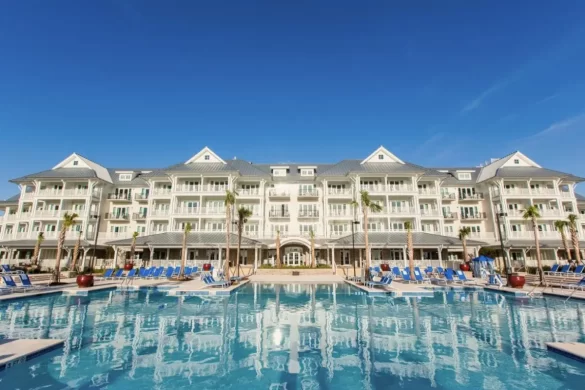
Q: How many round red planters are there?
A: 6